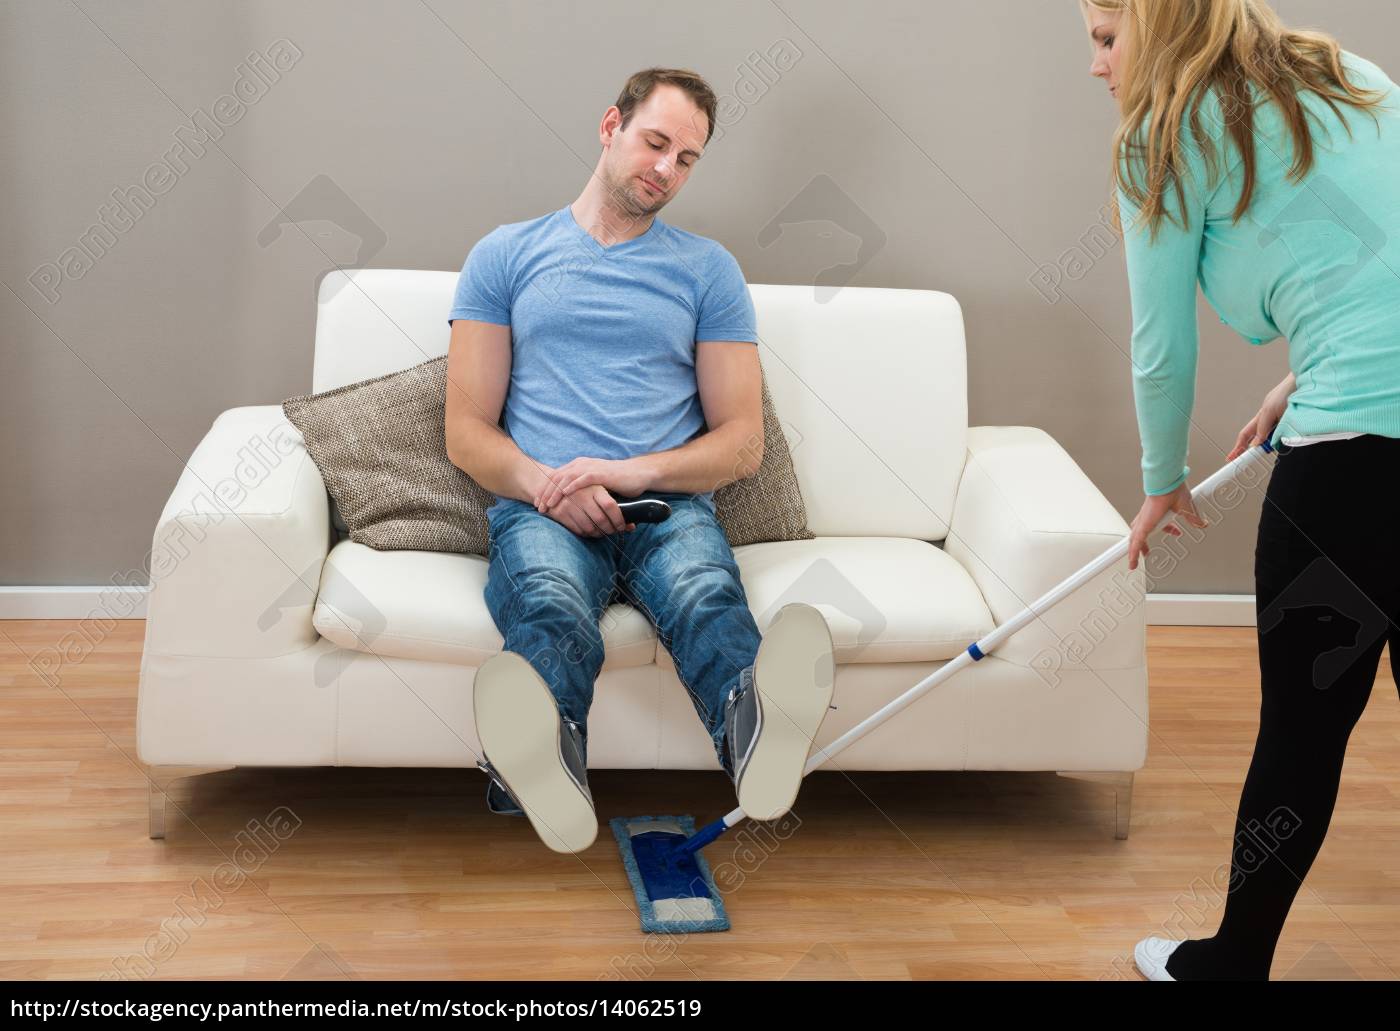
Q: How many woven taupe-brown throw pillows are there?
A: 2